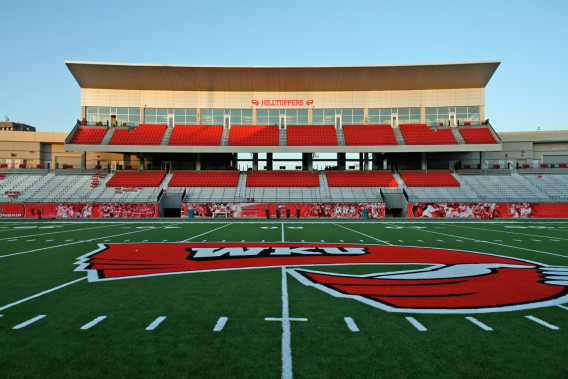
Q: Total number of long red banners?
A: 3